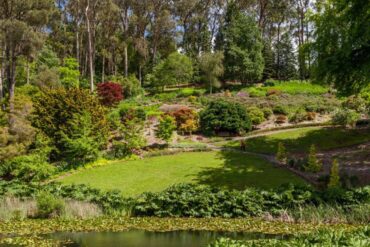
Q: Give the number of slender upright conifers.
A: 3